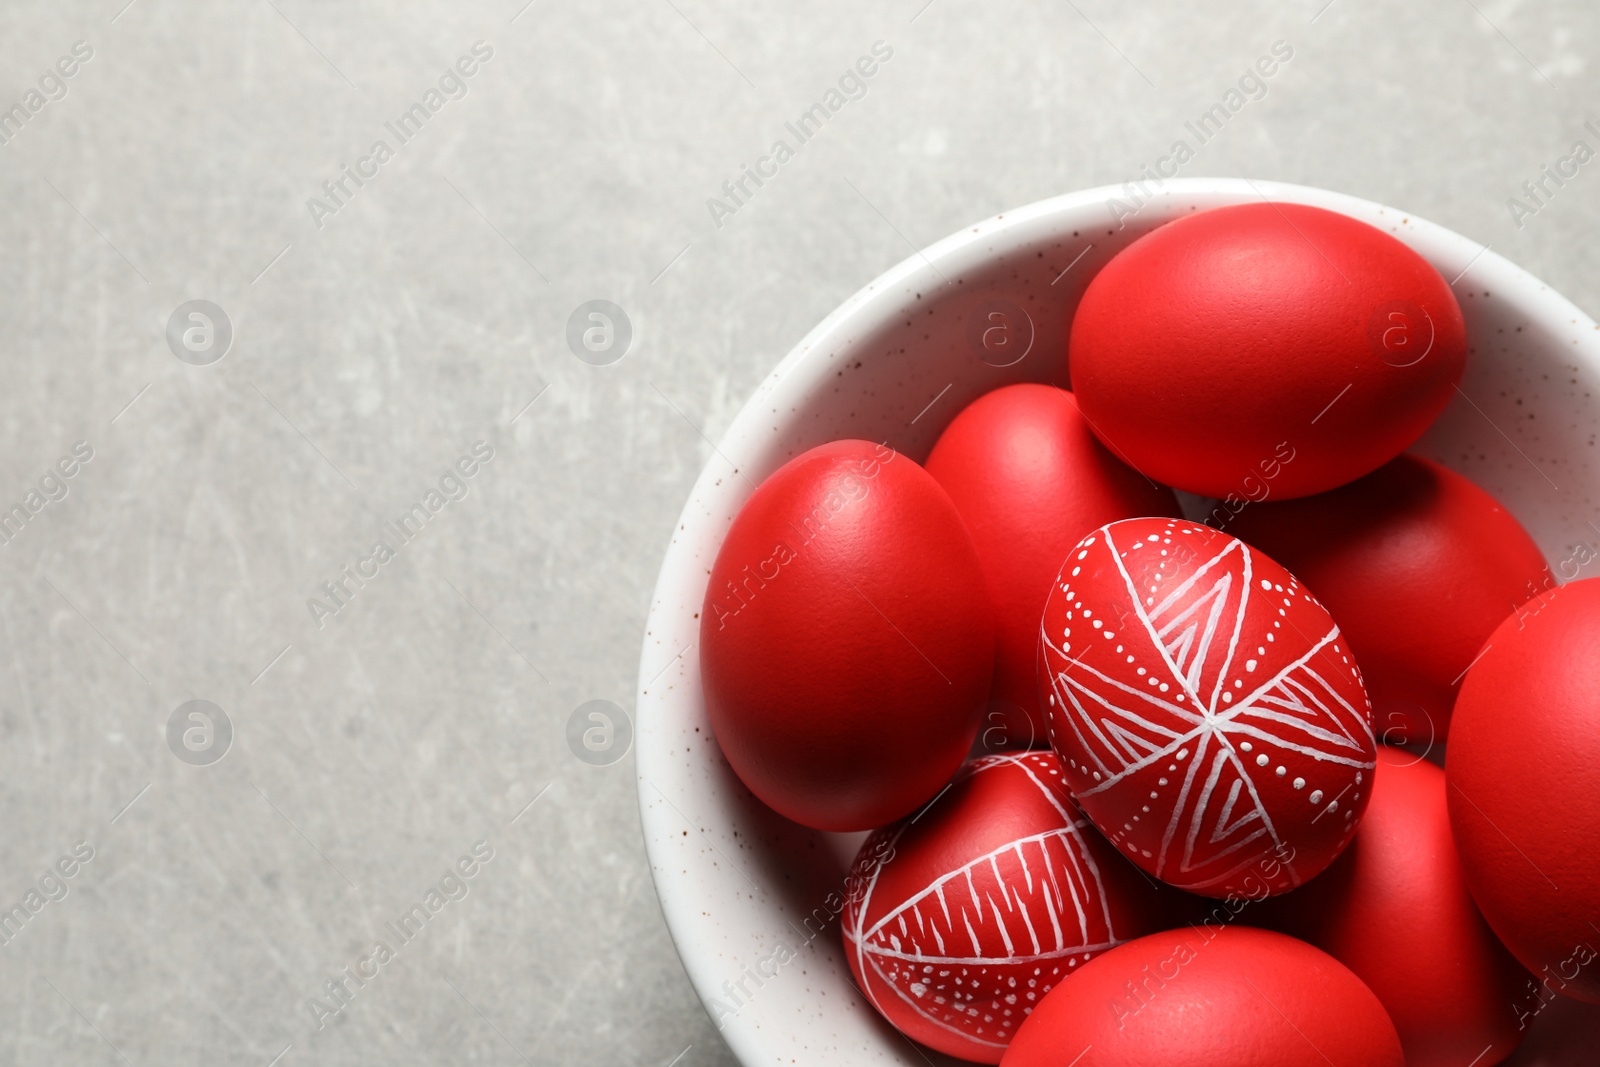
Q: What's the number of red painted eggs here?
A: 9